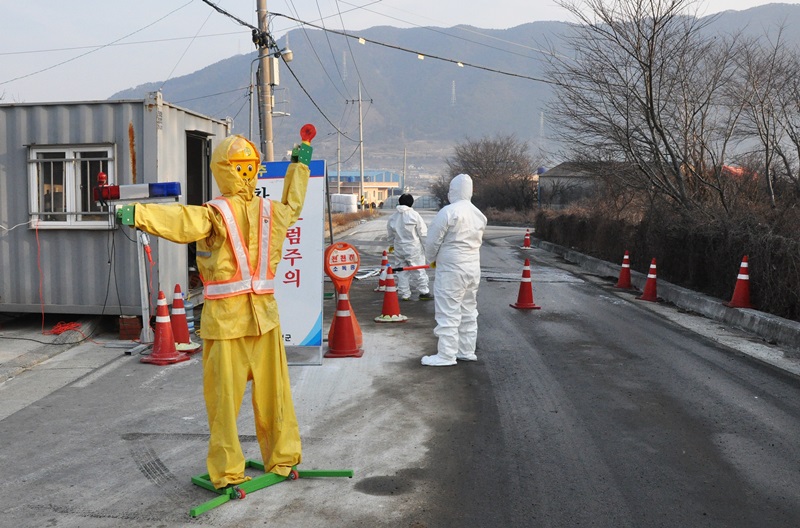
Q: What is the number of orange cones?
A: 10